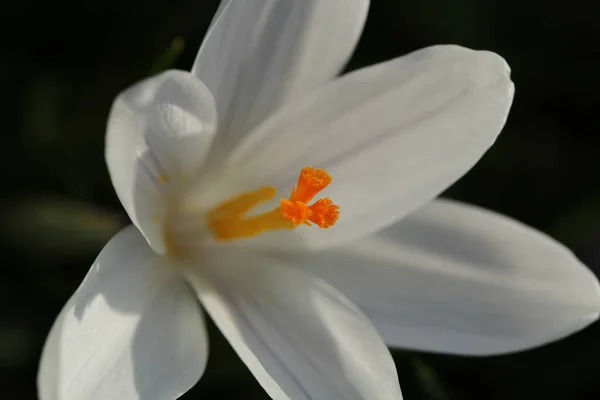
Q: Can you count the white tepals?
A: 6